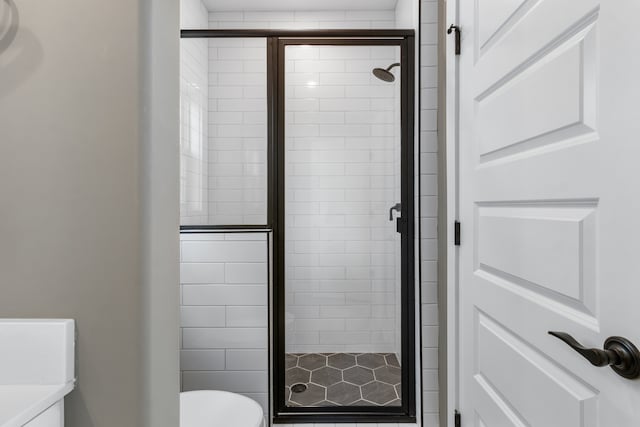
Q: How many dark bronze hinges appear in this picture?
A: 3